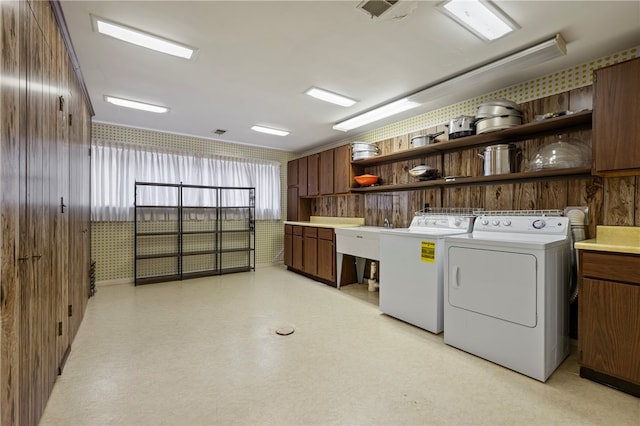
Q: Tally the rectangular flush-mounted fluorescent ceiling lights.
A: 5